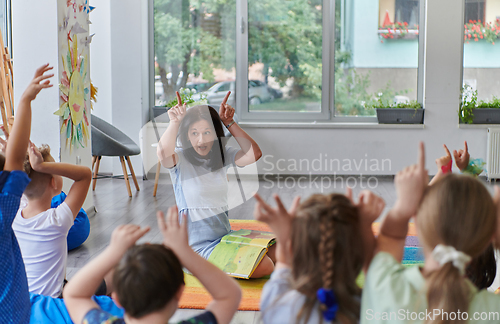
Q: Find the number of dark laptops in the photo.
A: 0